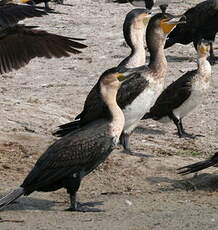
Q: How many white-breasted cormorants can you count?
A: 4